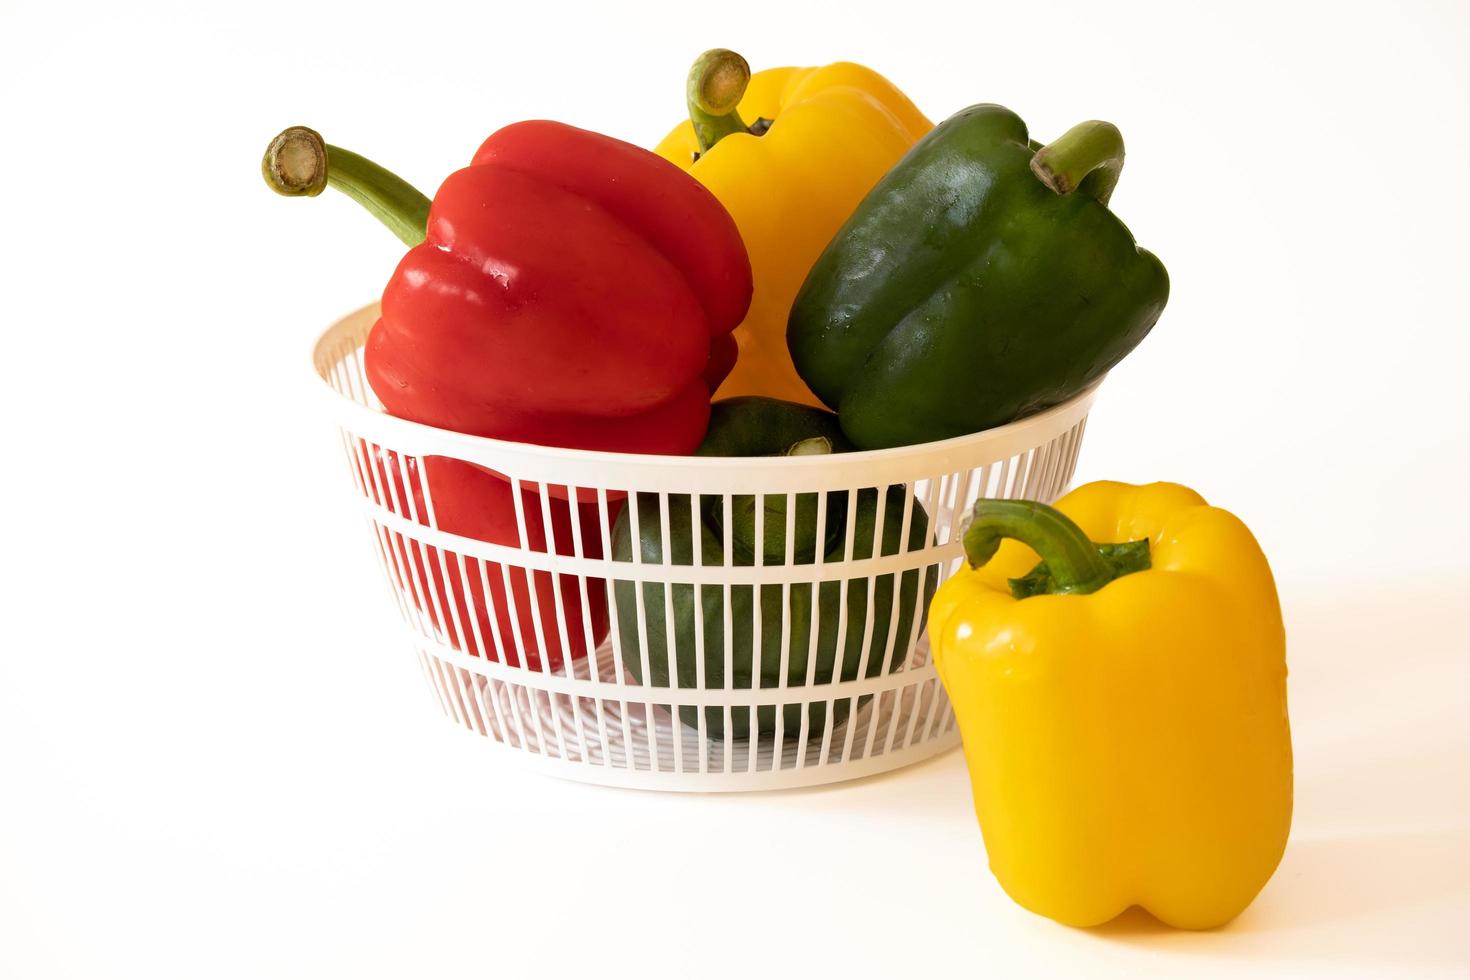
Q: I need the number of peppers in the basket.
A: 5